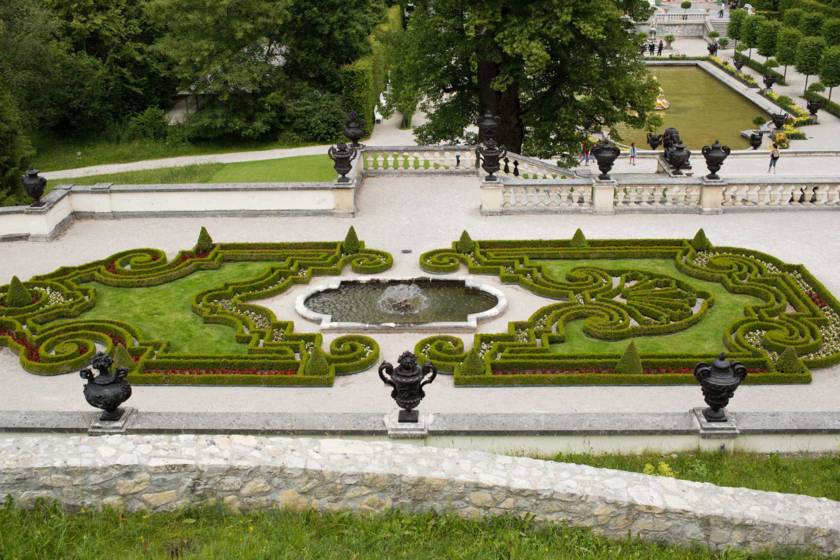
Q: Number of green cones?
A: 11